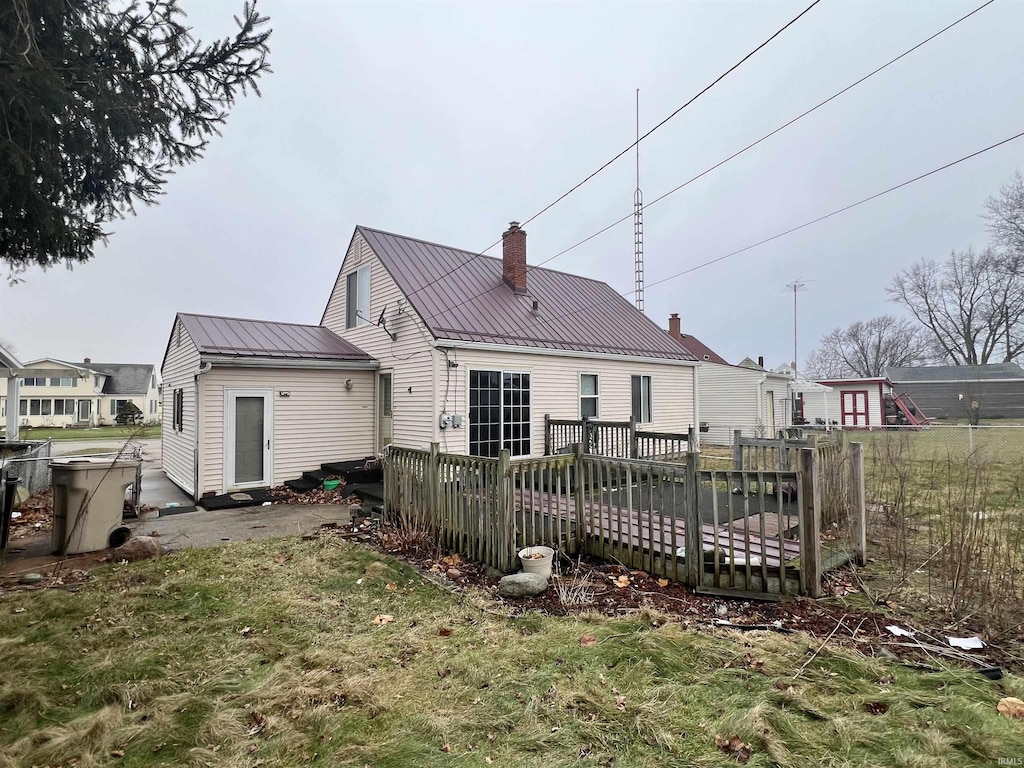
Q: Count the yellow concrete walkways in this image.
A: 0